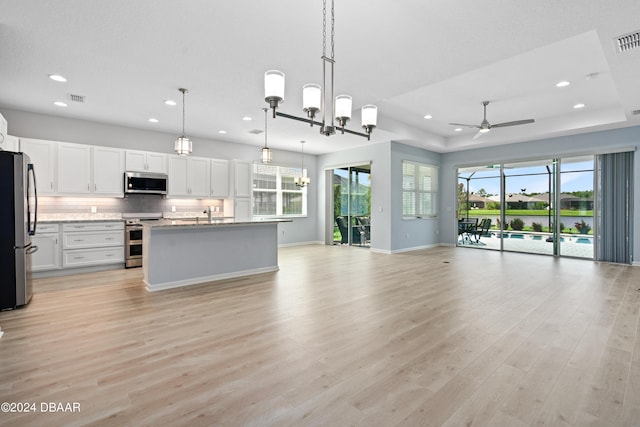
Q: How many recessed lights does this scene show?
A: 10